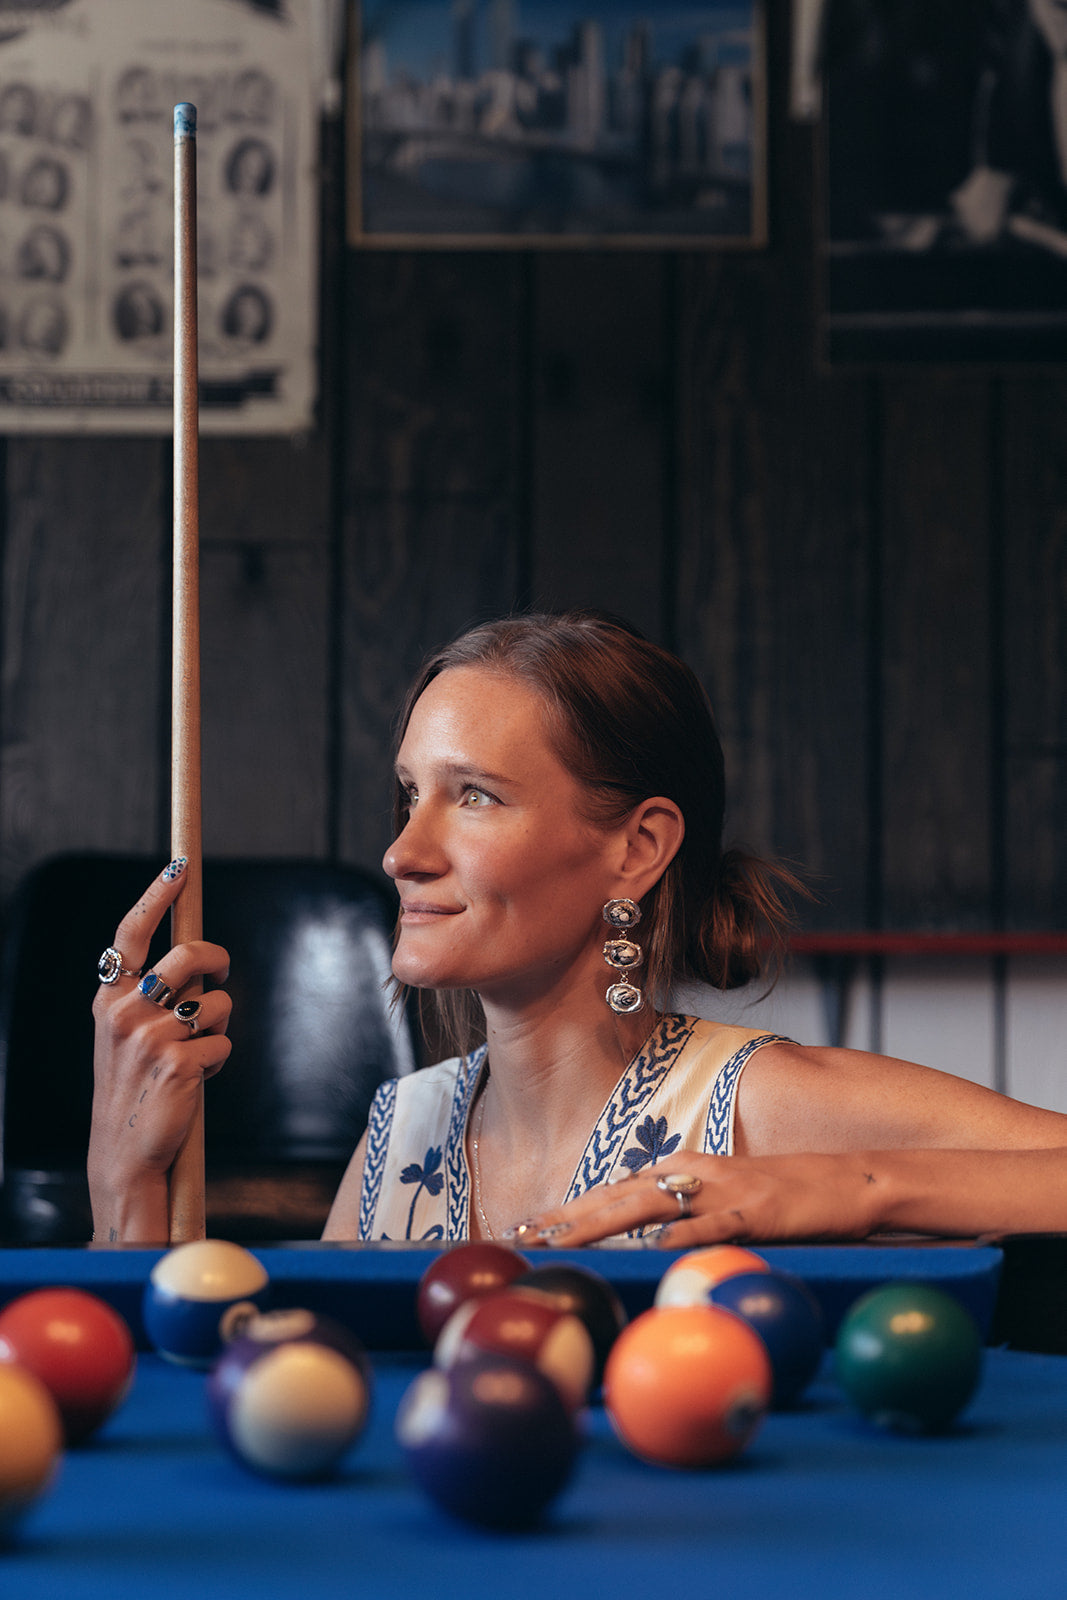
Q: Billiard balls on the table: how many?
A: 12